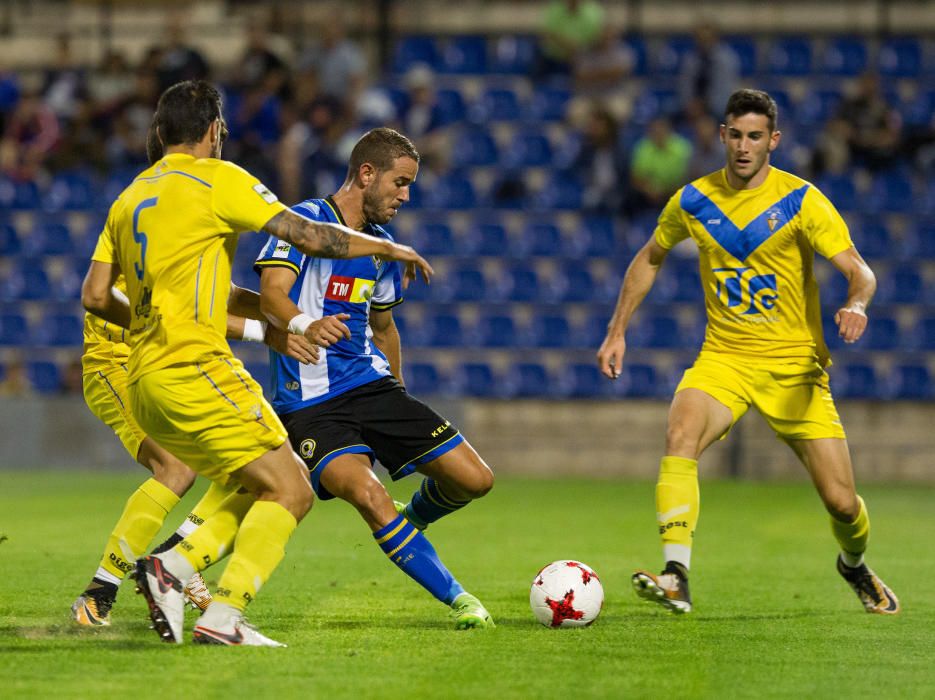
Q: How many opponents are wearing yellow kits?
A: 3